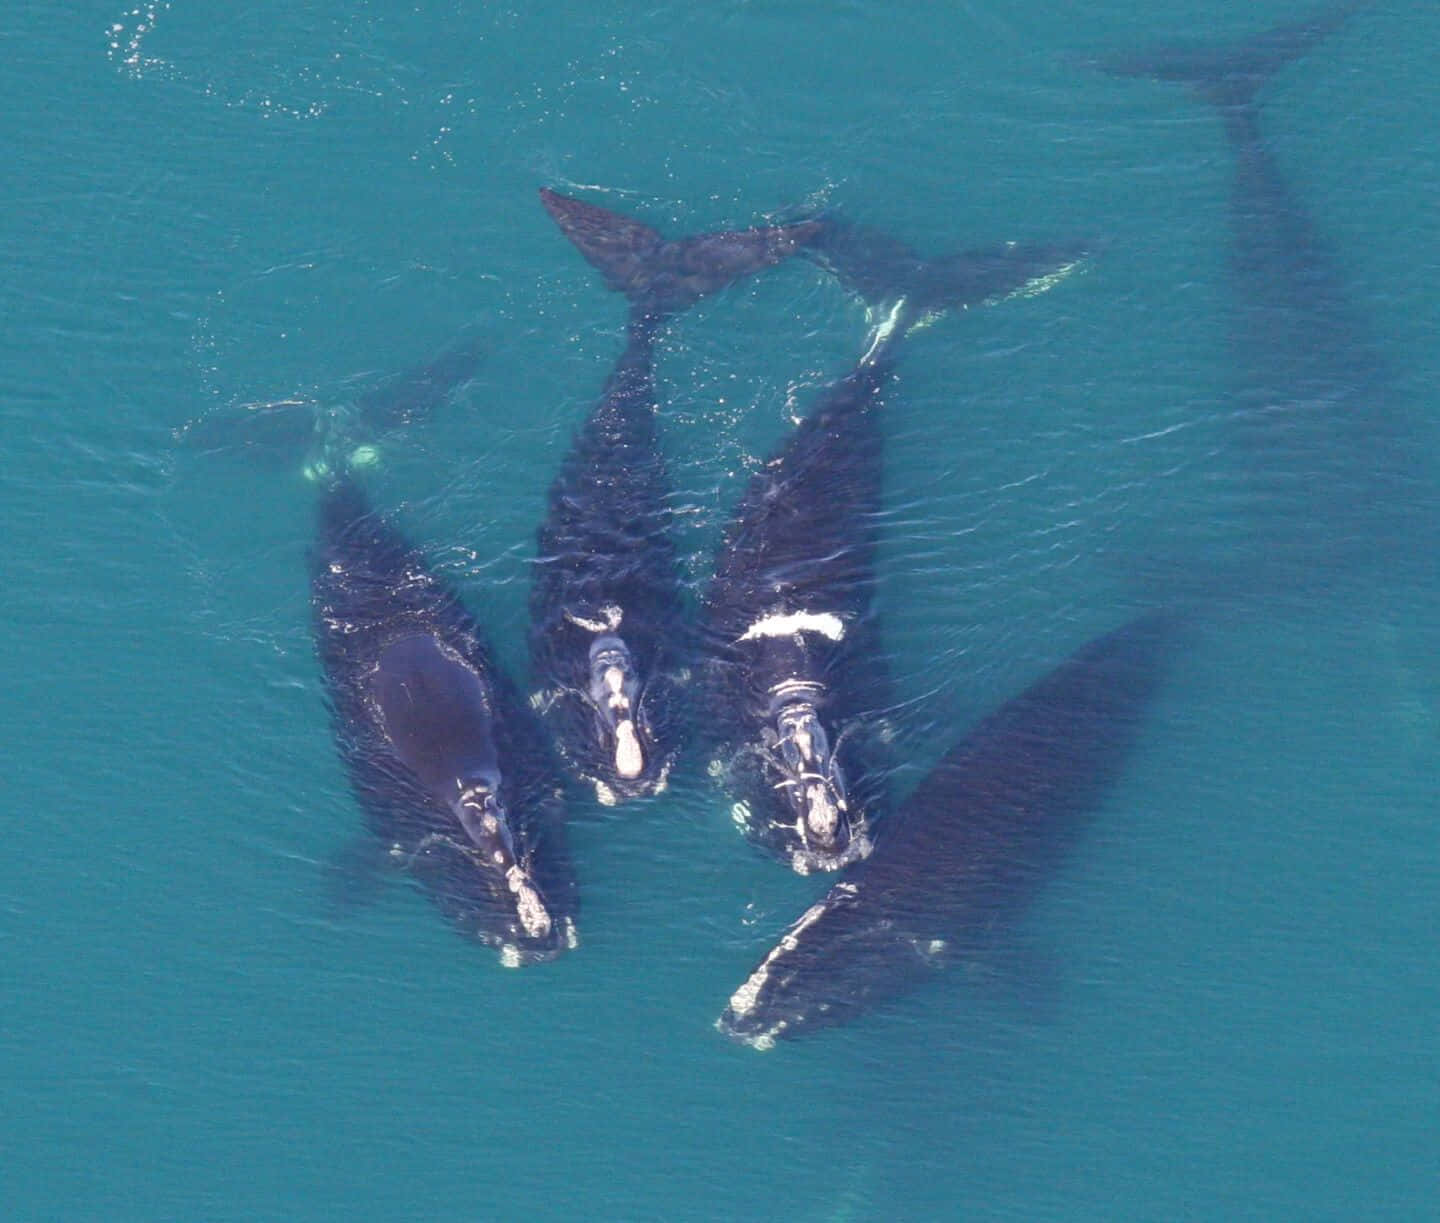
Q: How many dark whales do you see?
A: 5